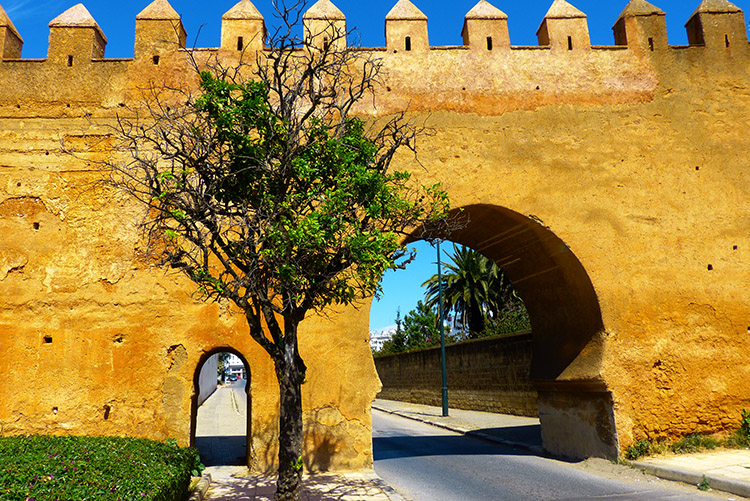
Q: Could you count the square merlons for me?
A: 10